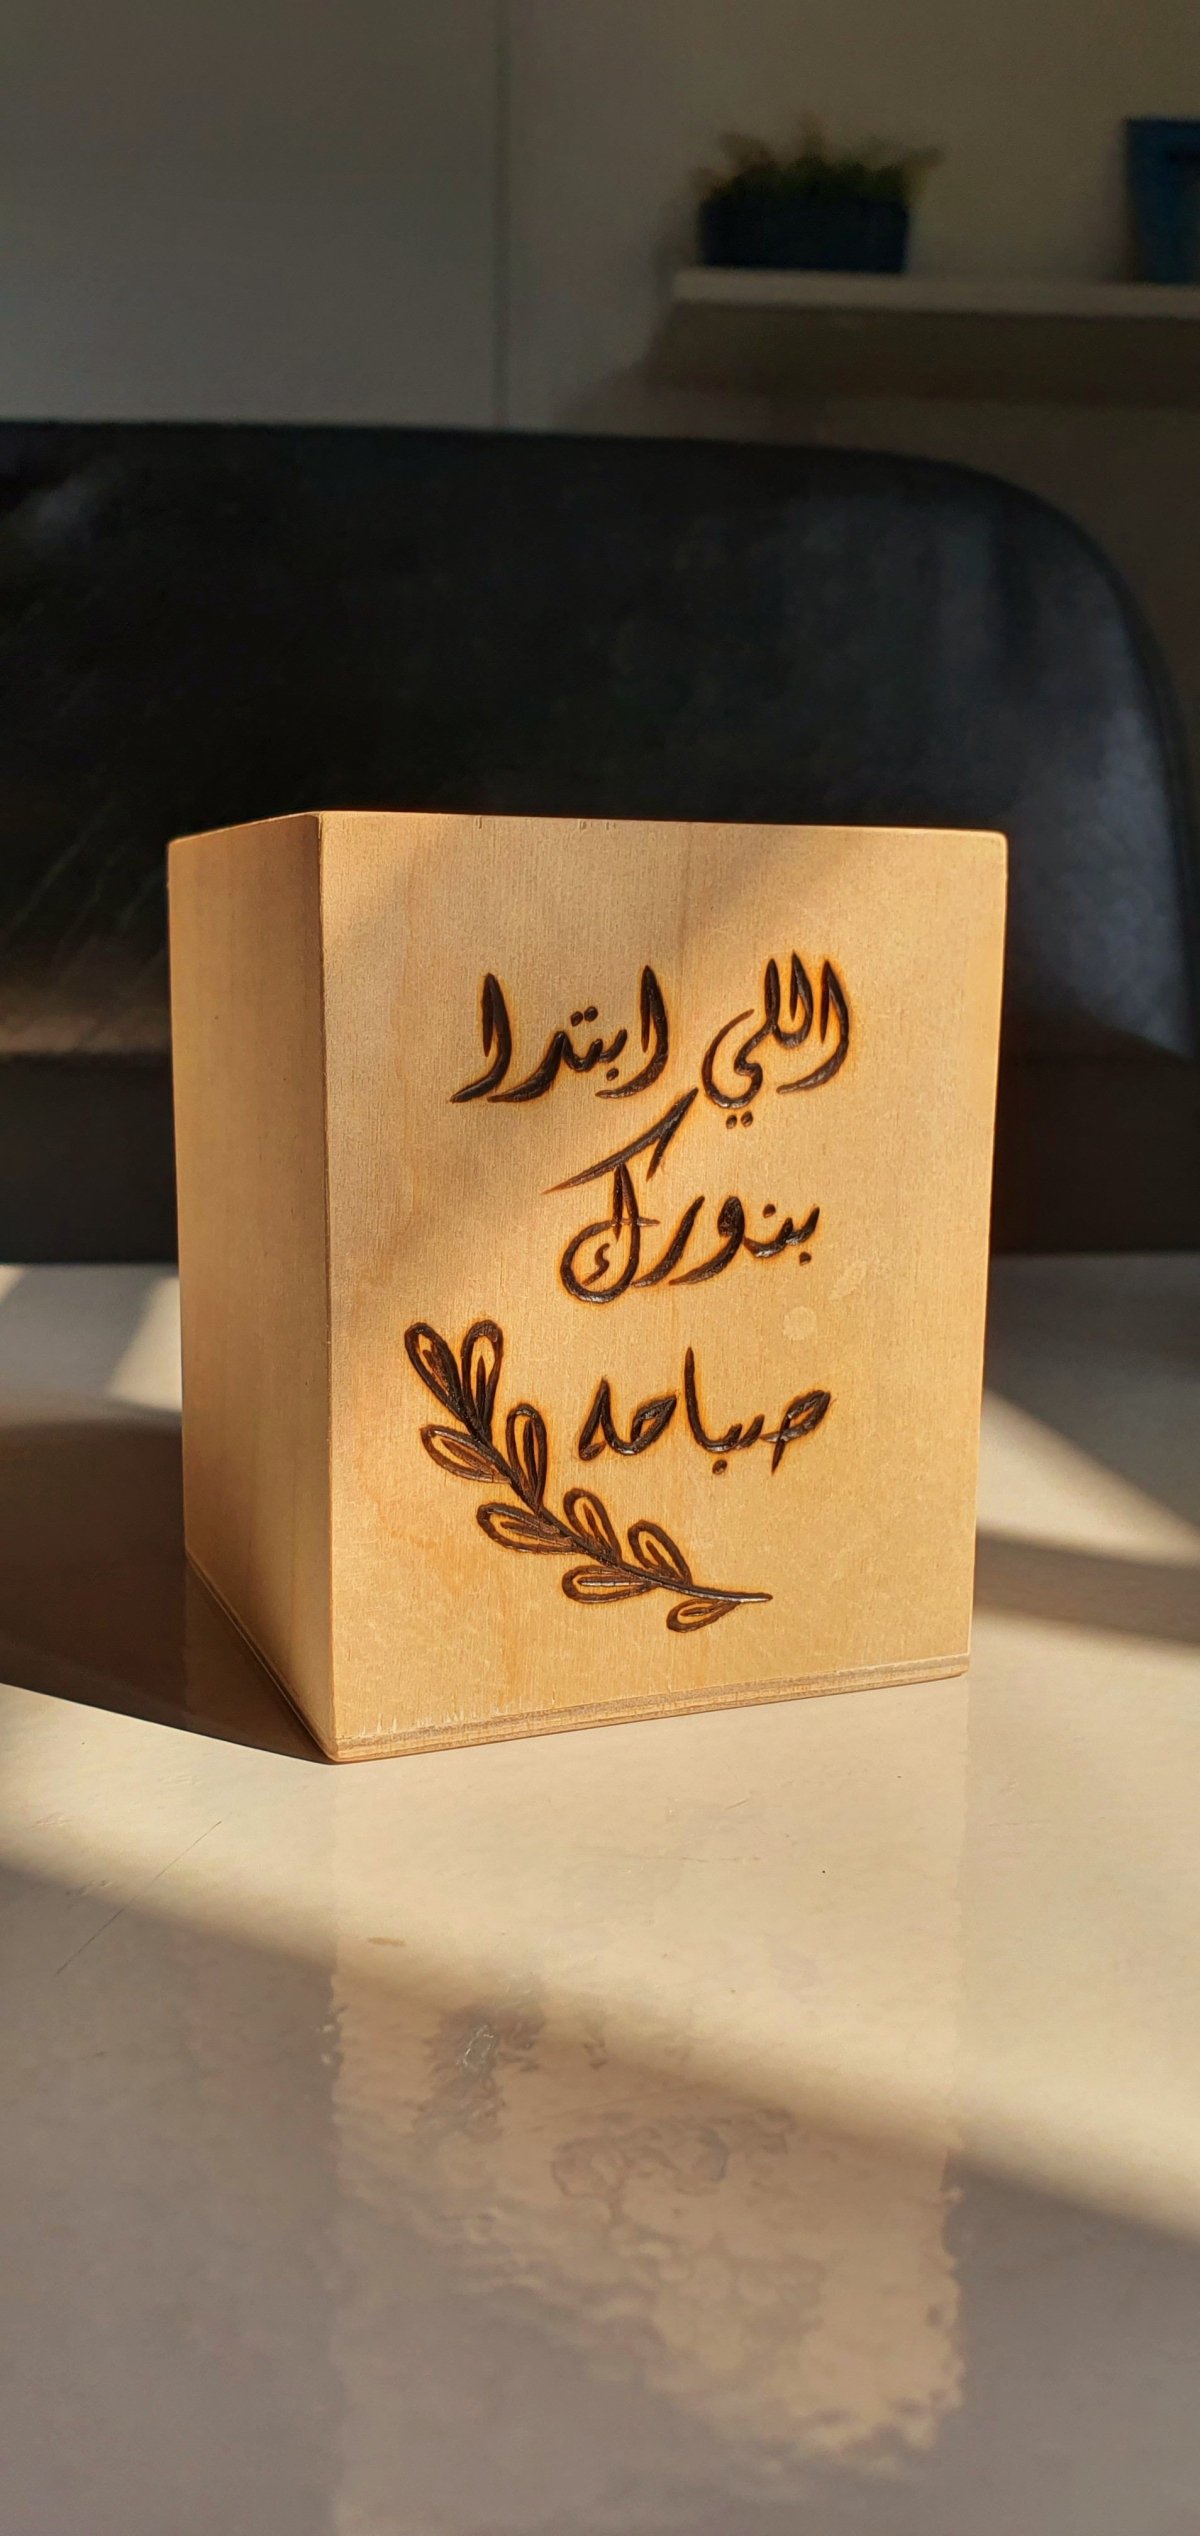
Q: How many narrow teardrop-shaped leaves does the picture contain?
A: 9